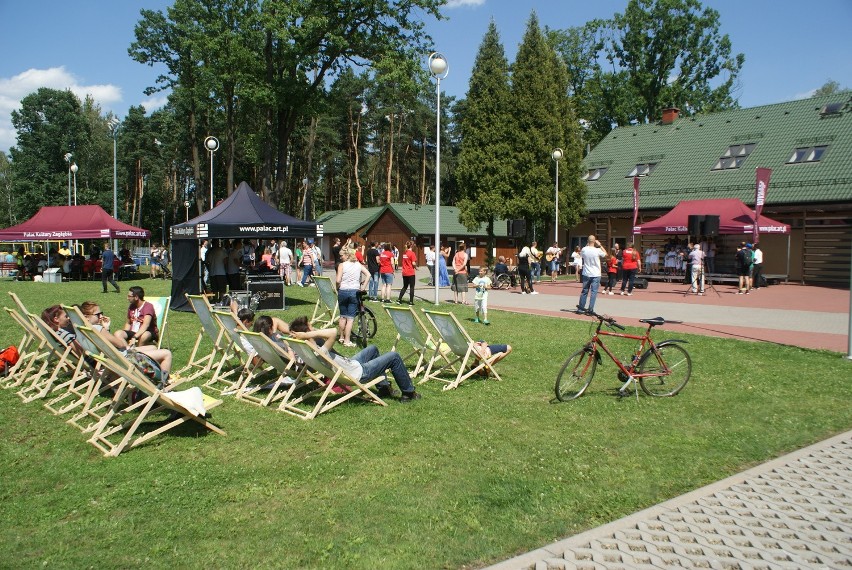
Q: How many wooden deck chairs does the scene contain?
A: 14